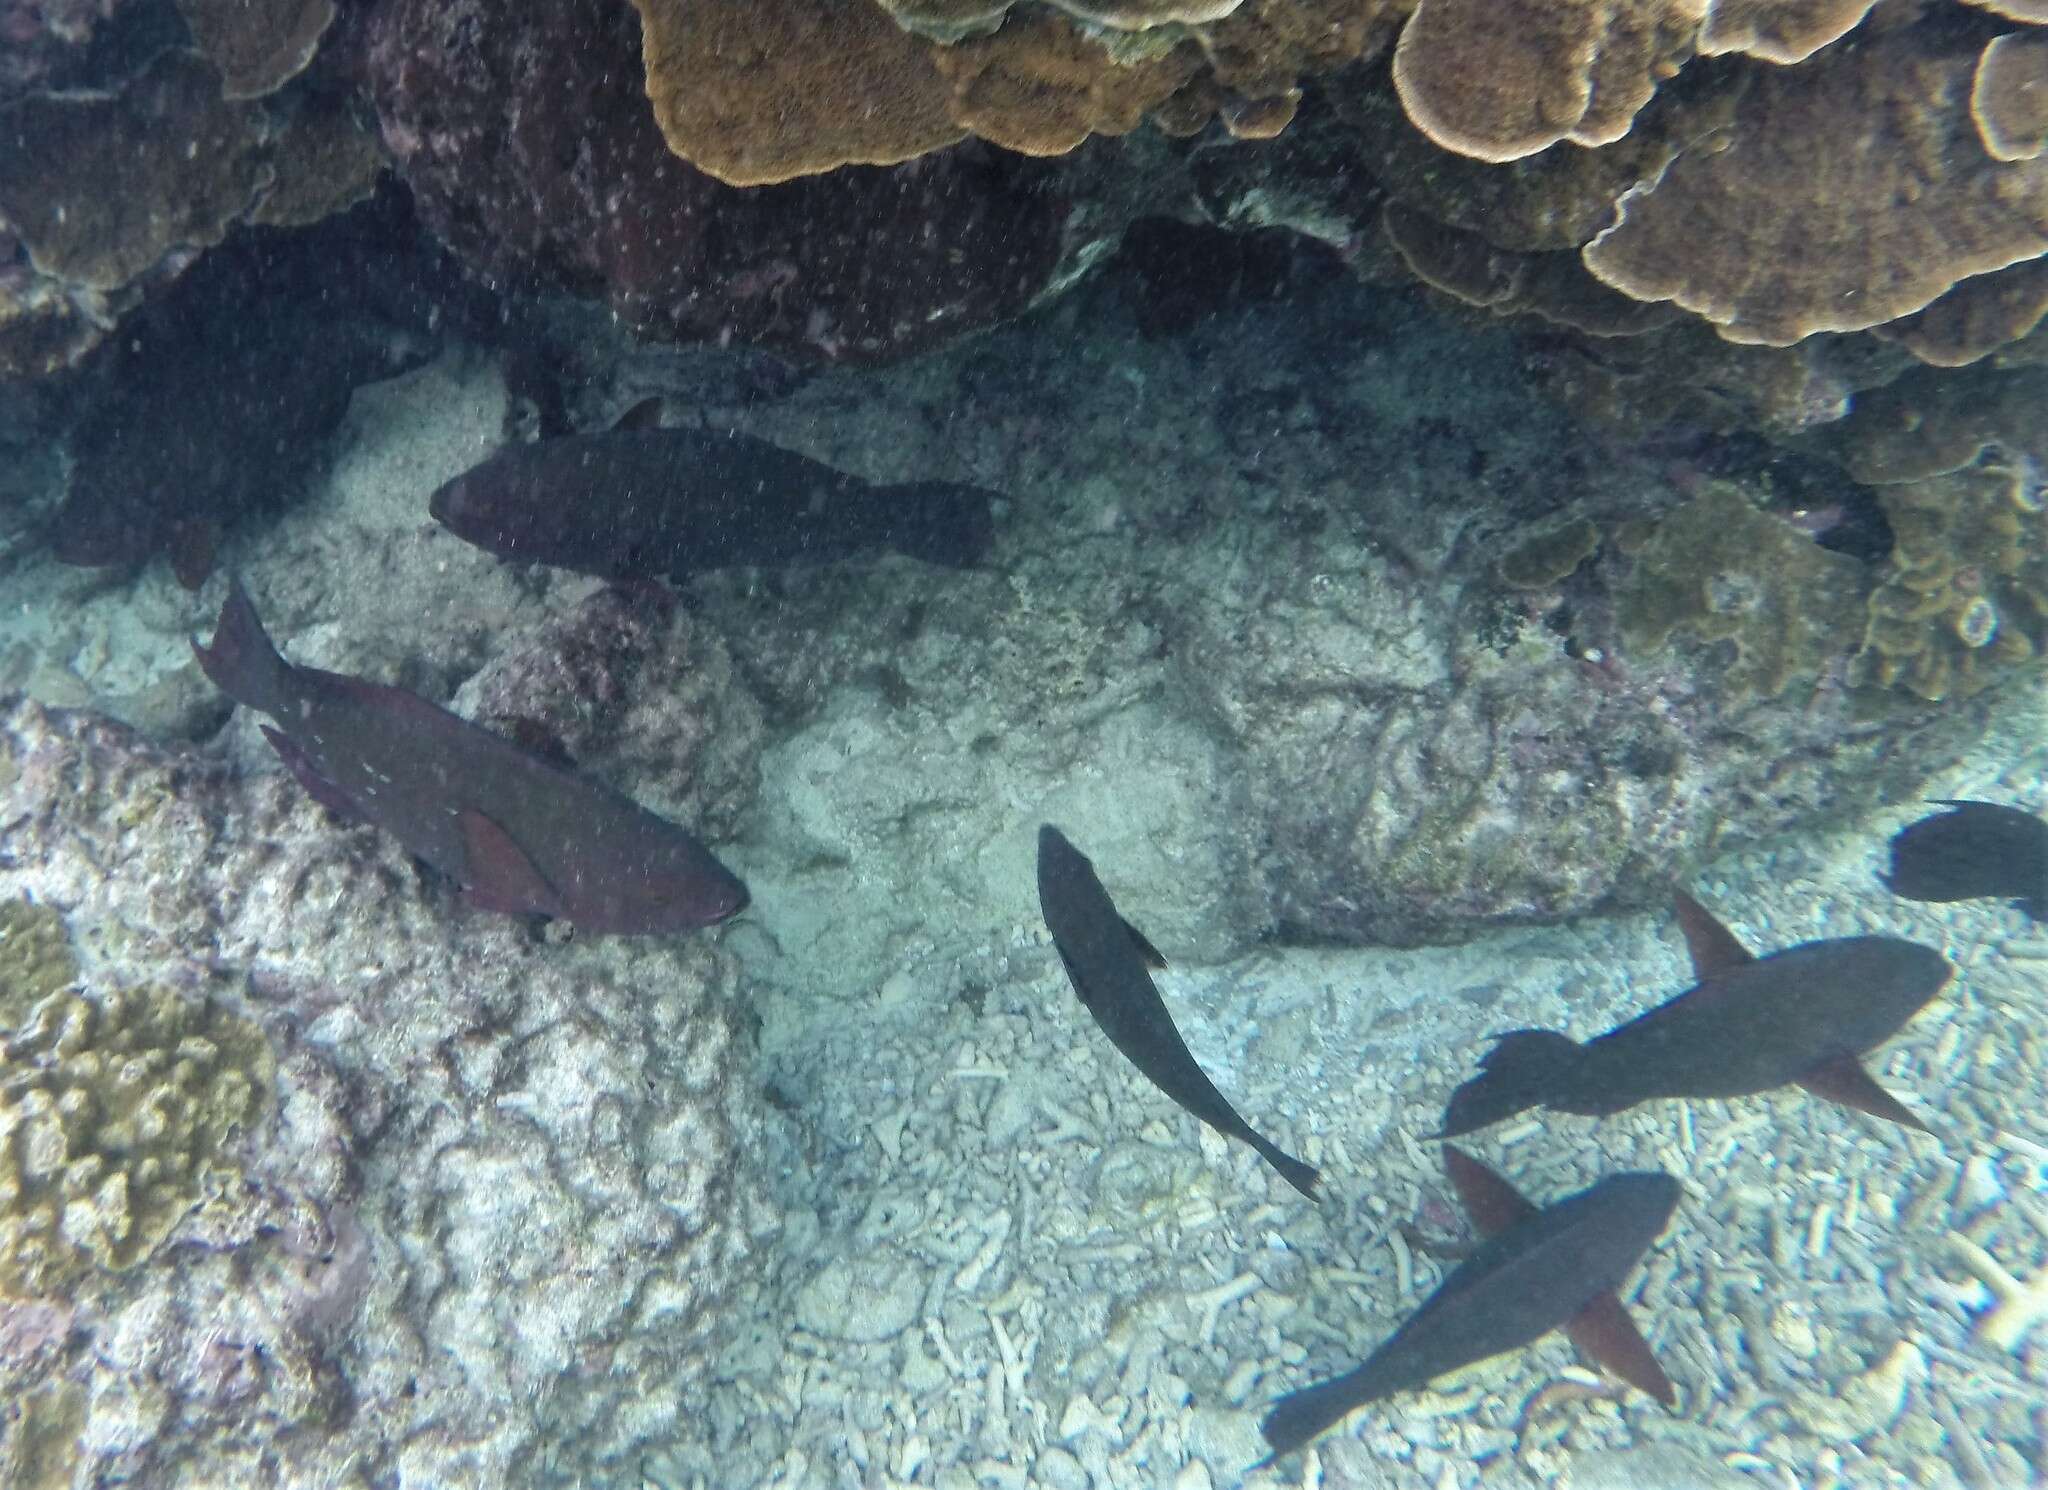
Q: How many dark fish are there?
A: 7